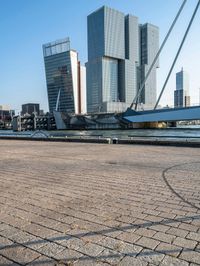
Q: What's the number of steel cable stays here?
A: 2